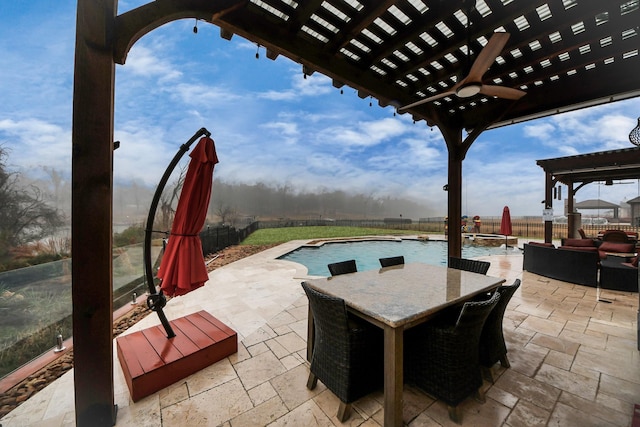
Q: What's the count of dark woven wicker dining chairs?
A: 6